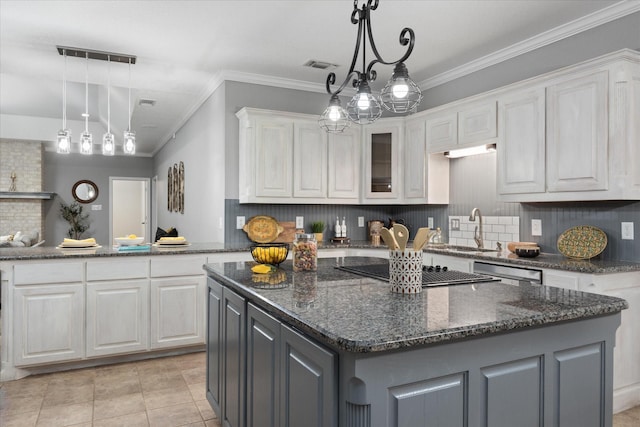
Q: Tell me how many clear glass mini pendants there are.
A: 4